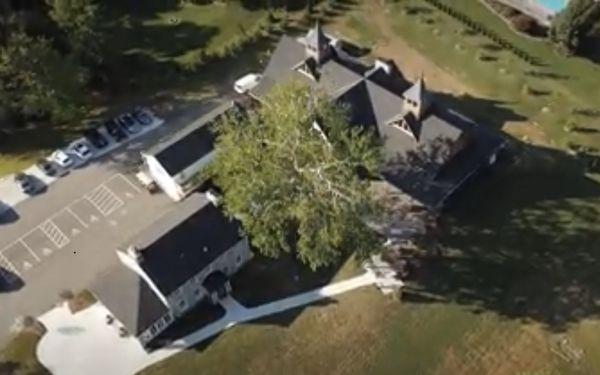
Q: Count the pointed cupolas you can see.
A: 2